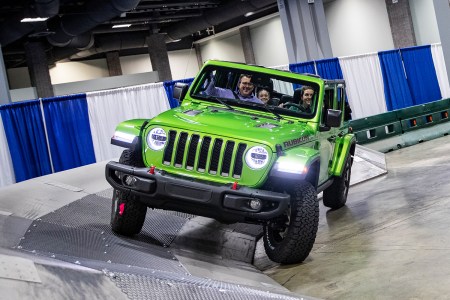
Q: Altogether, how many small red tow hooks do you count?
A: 2